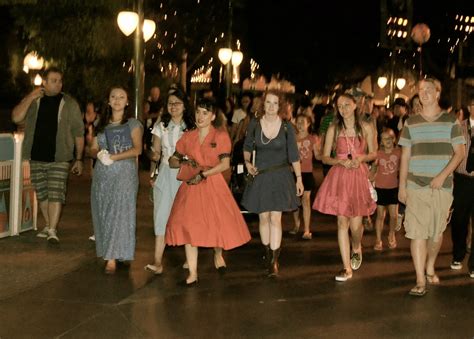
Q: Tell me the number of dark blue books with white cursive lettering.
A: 1